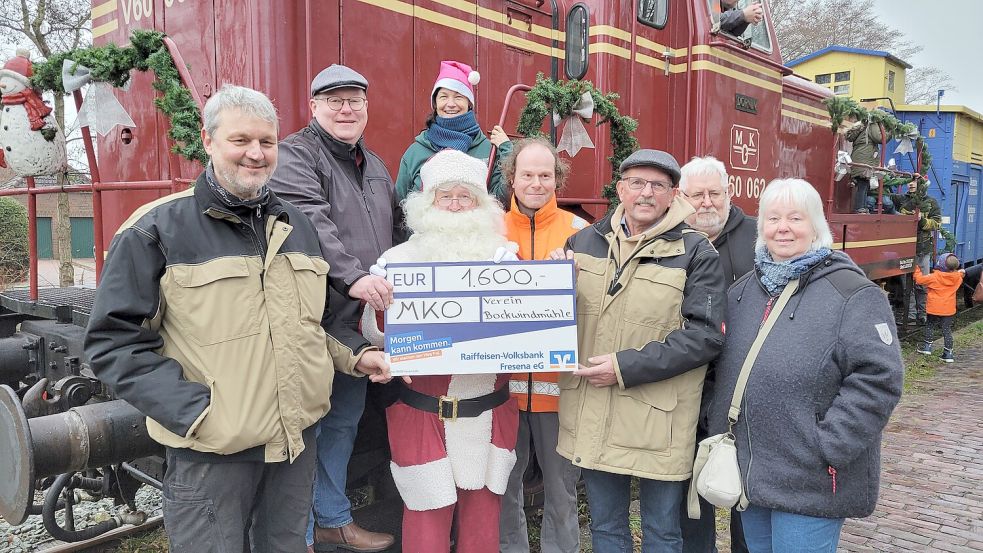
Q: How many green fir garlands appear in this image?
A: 3